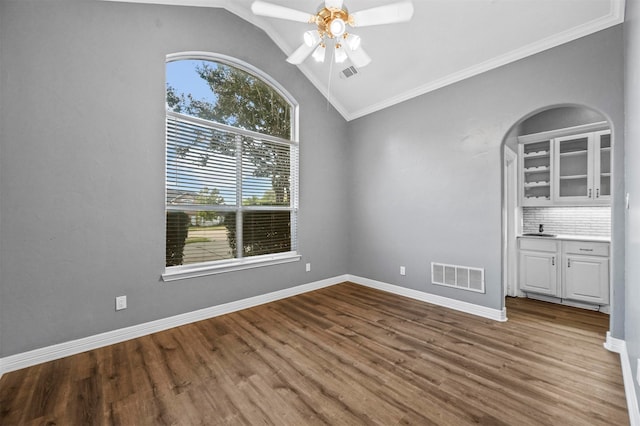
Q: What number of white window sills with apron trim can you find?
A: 1